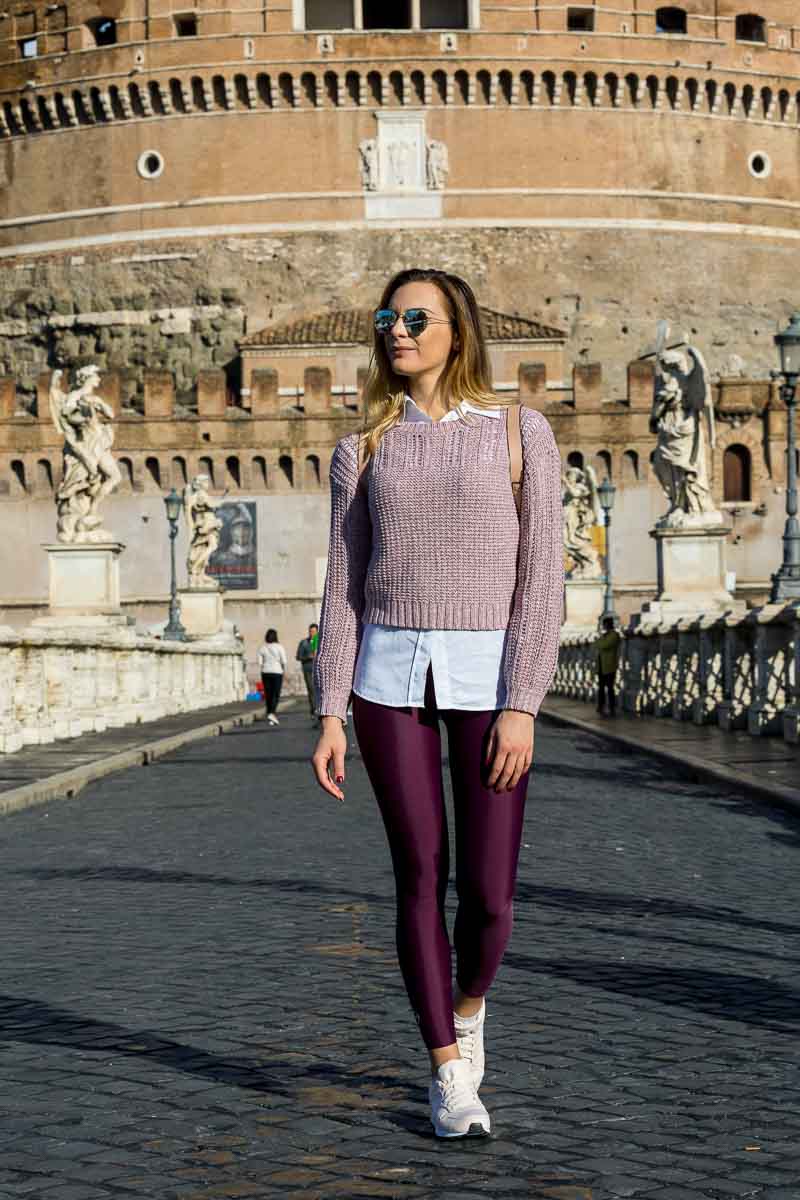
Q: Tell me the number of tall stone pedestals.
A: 4